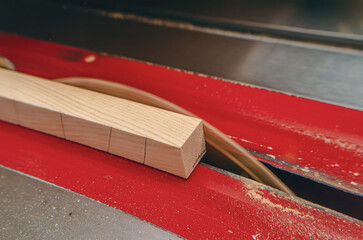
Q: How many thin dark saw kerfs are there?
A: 4